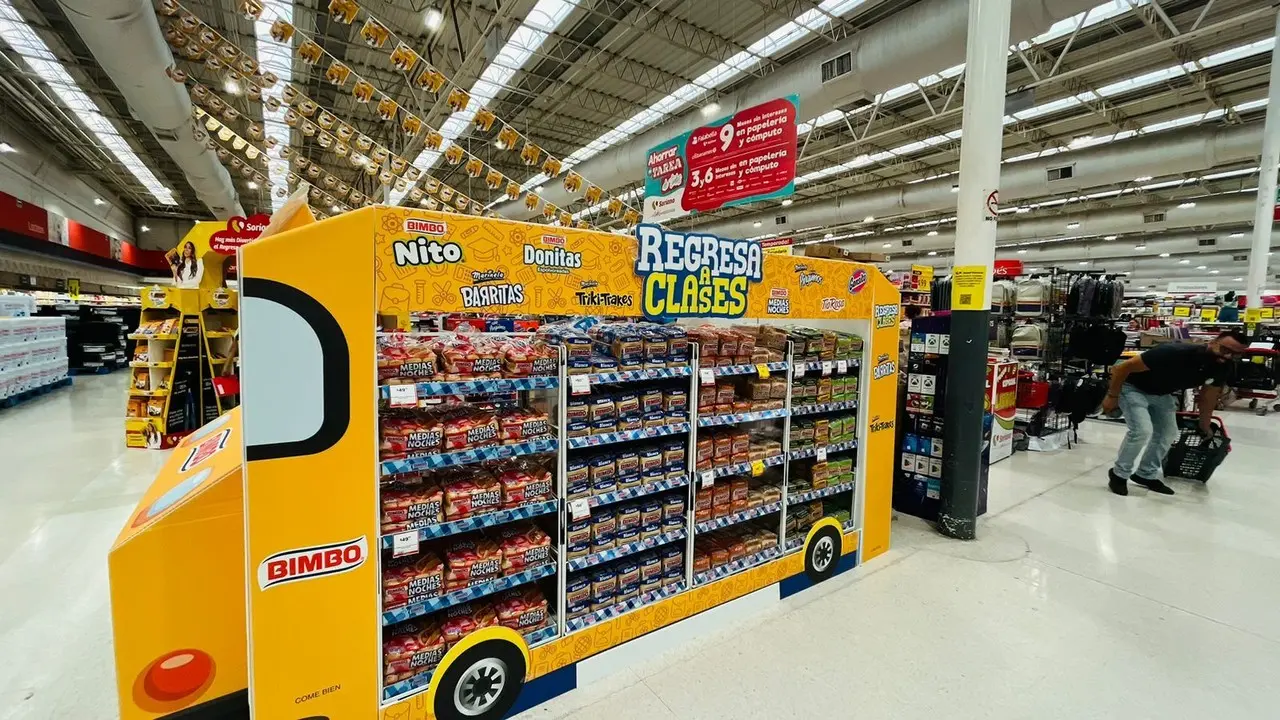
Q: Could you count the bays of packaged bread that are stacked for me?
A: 4